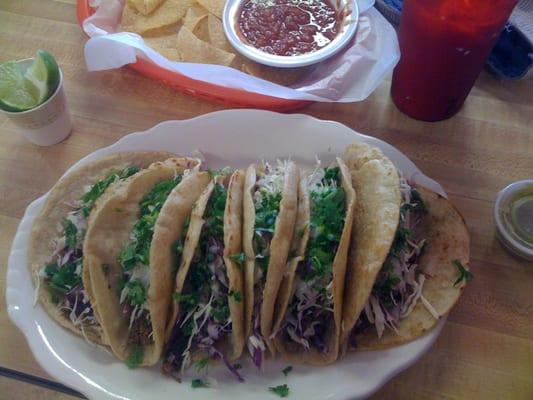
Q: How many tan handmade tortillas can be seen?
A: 6